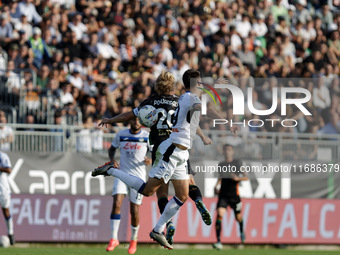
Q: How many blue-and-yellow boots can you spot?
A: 2